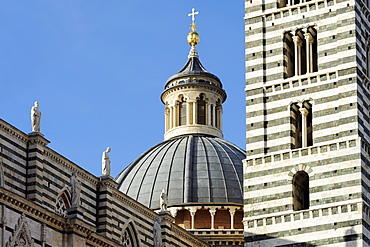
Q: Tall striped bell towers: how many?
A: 1